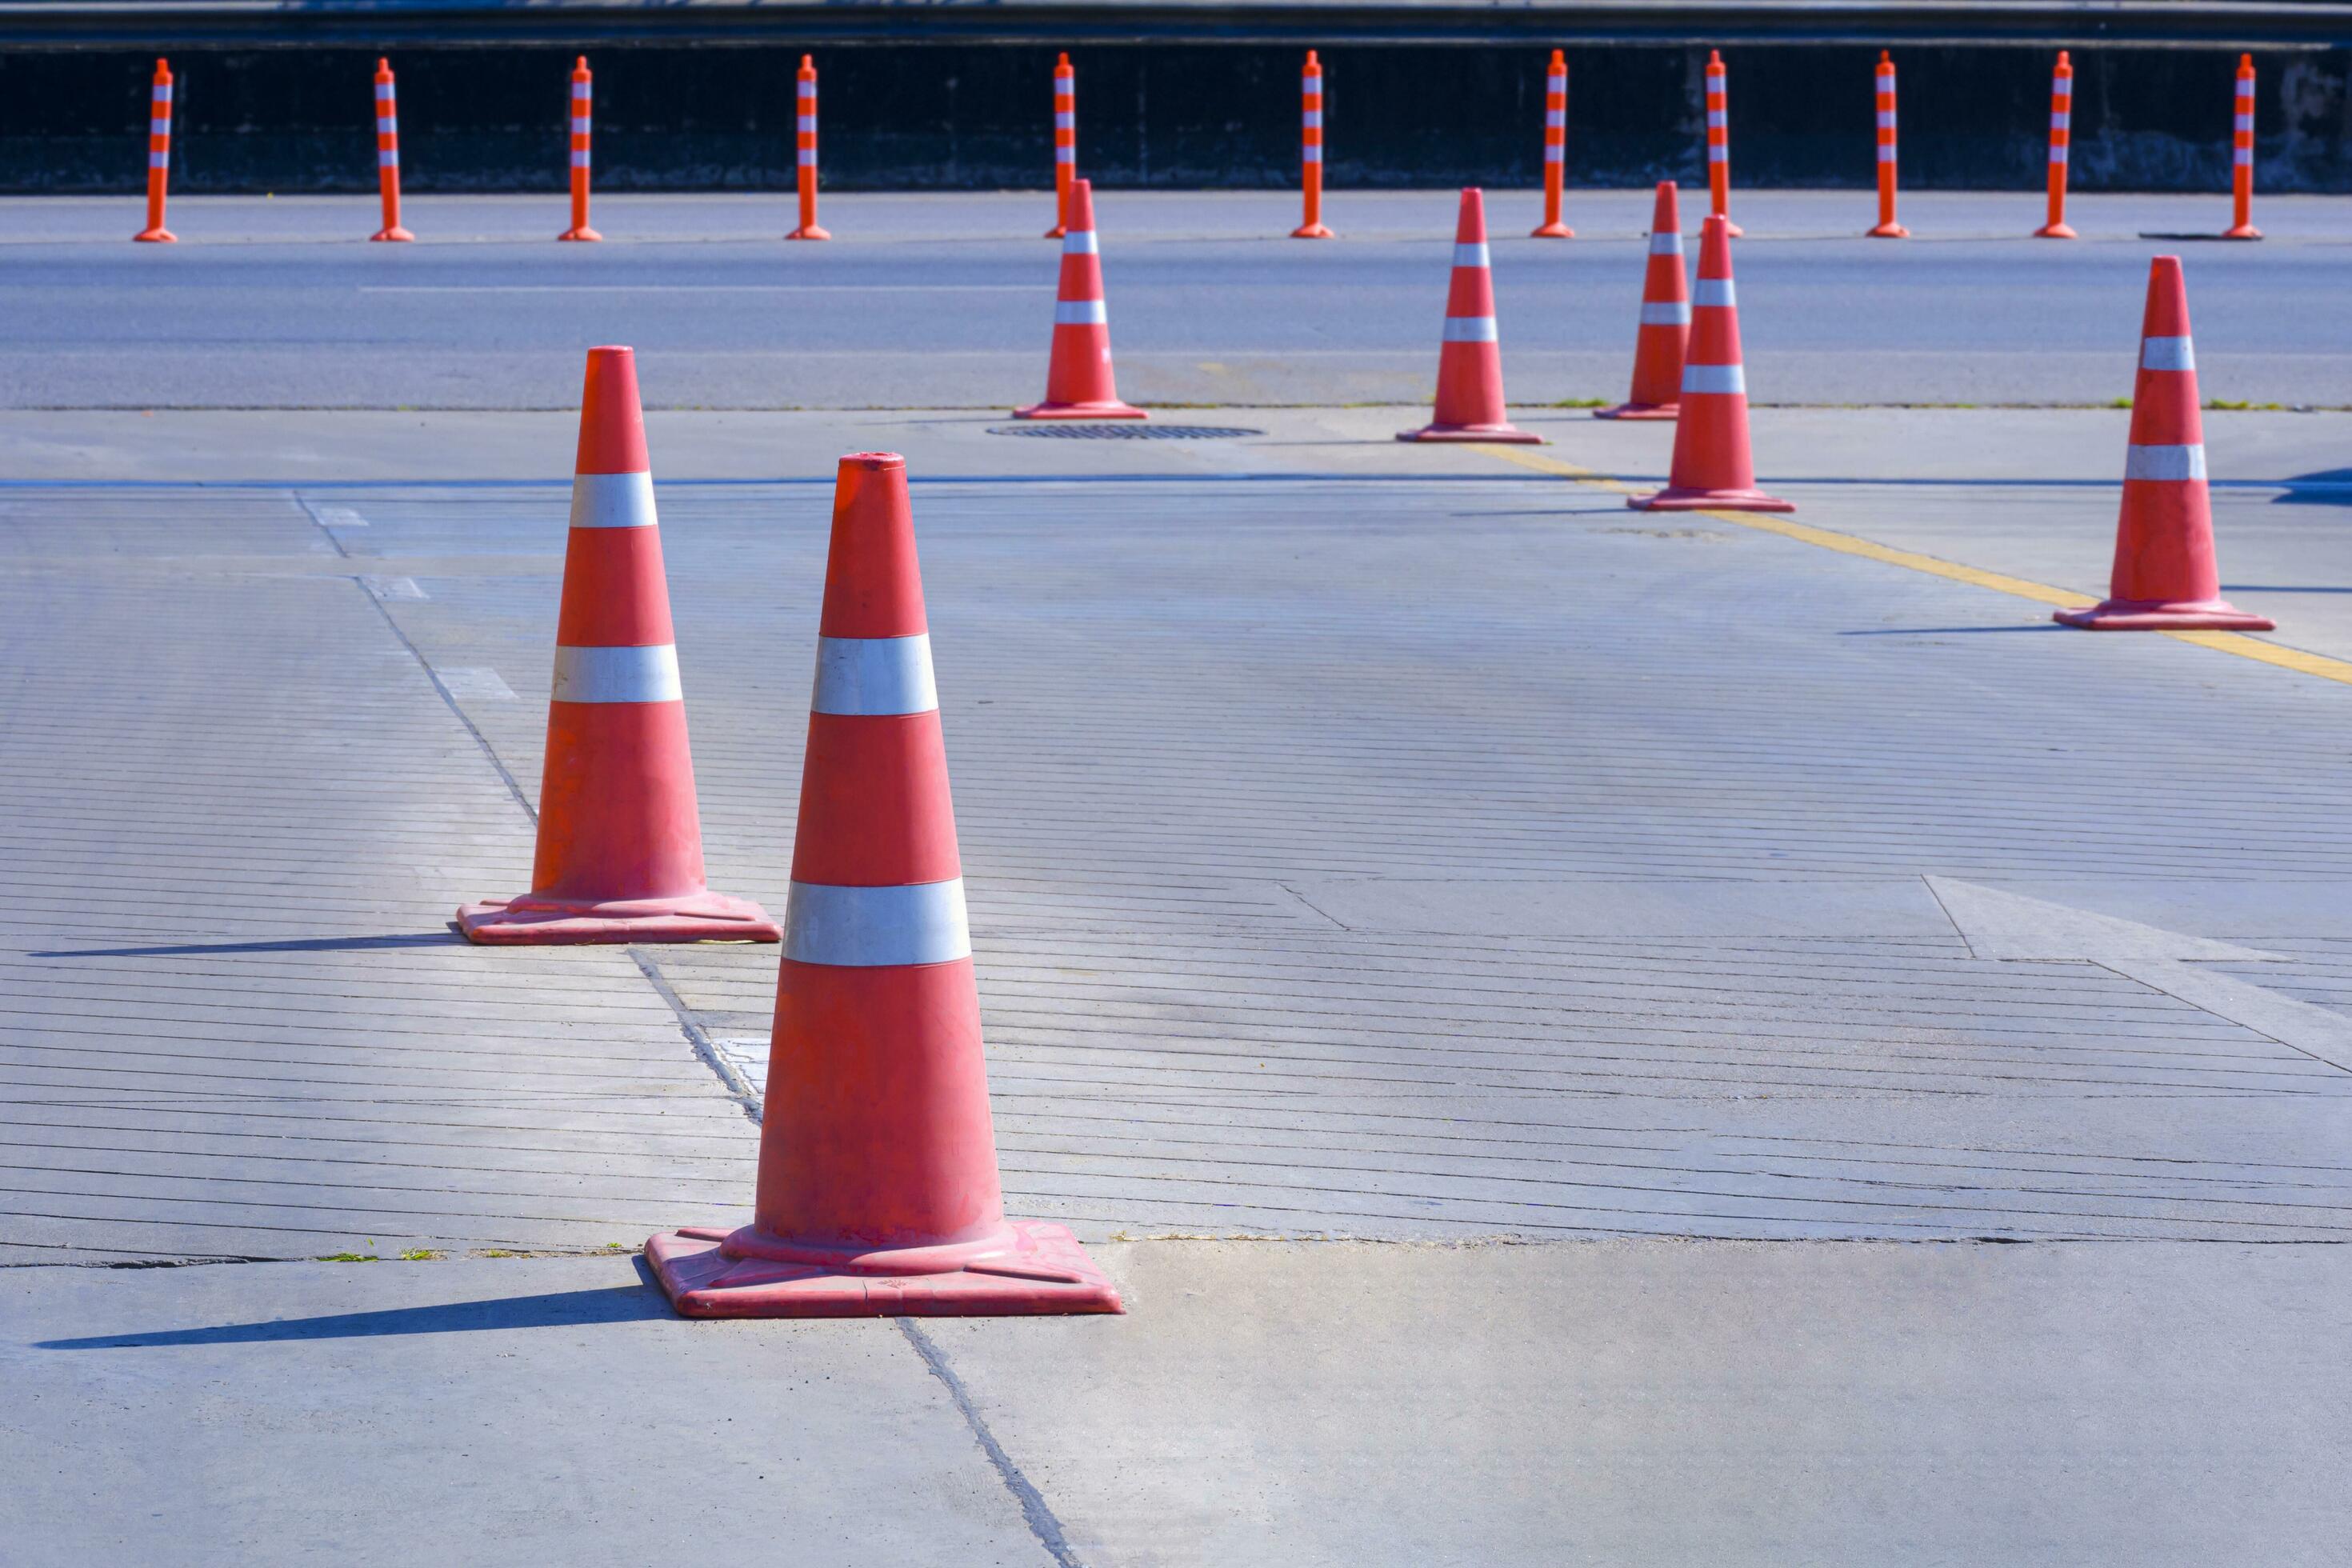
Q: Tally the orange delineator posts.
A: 11